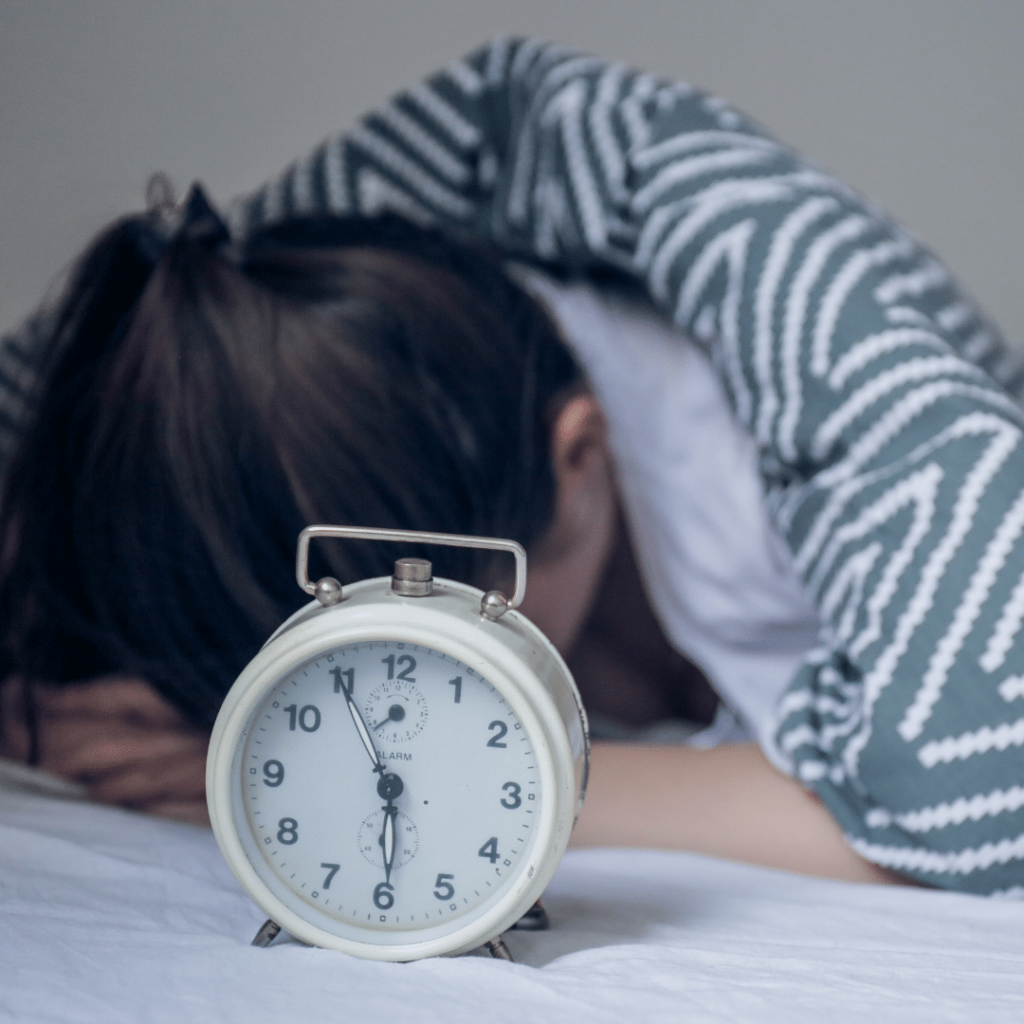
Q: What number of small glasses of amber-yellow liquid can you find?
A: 0